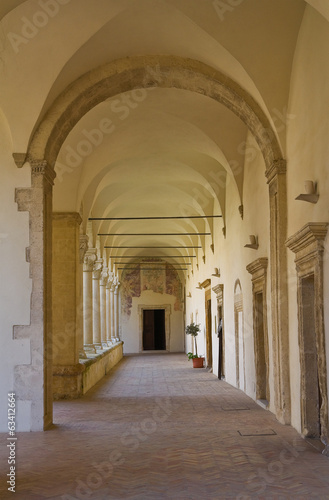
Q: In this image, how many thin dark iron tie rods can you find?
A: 6